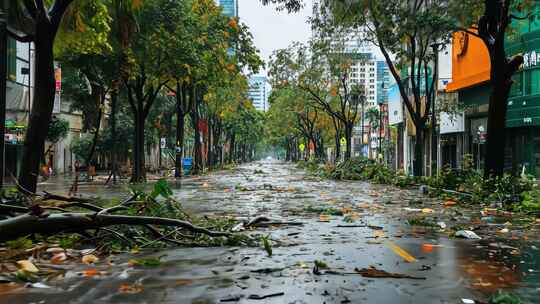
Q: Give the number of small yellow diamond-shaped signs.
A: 2